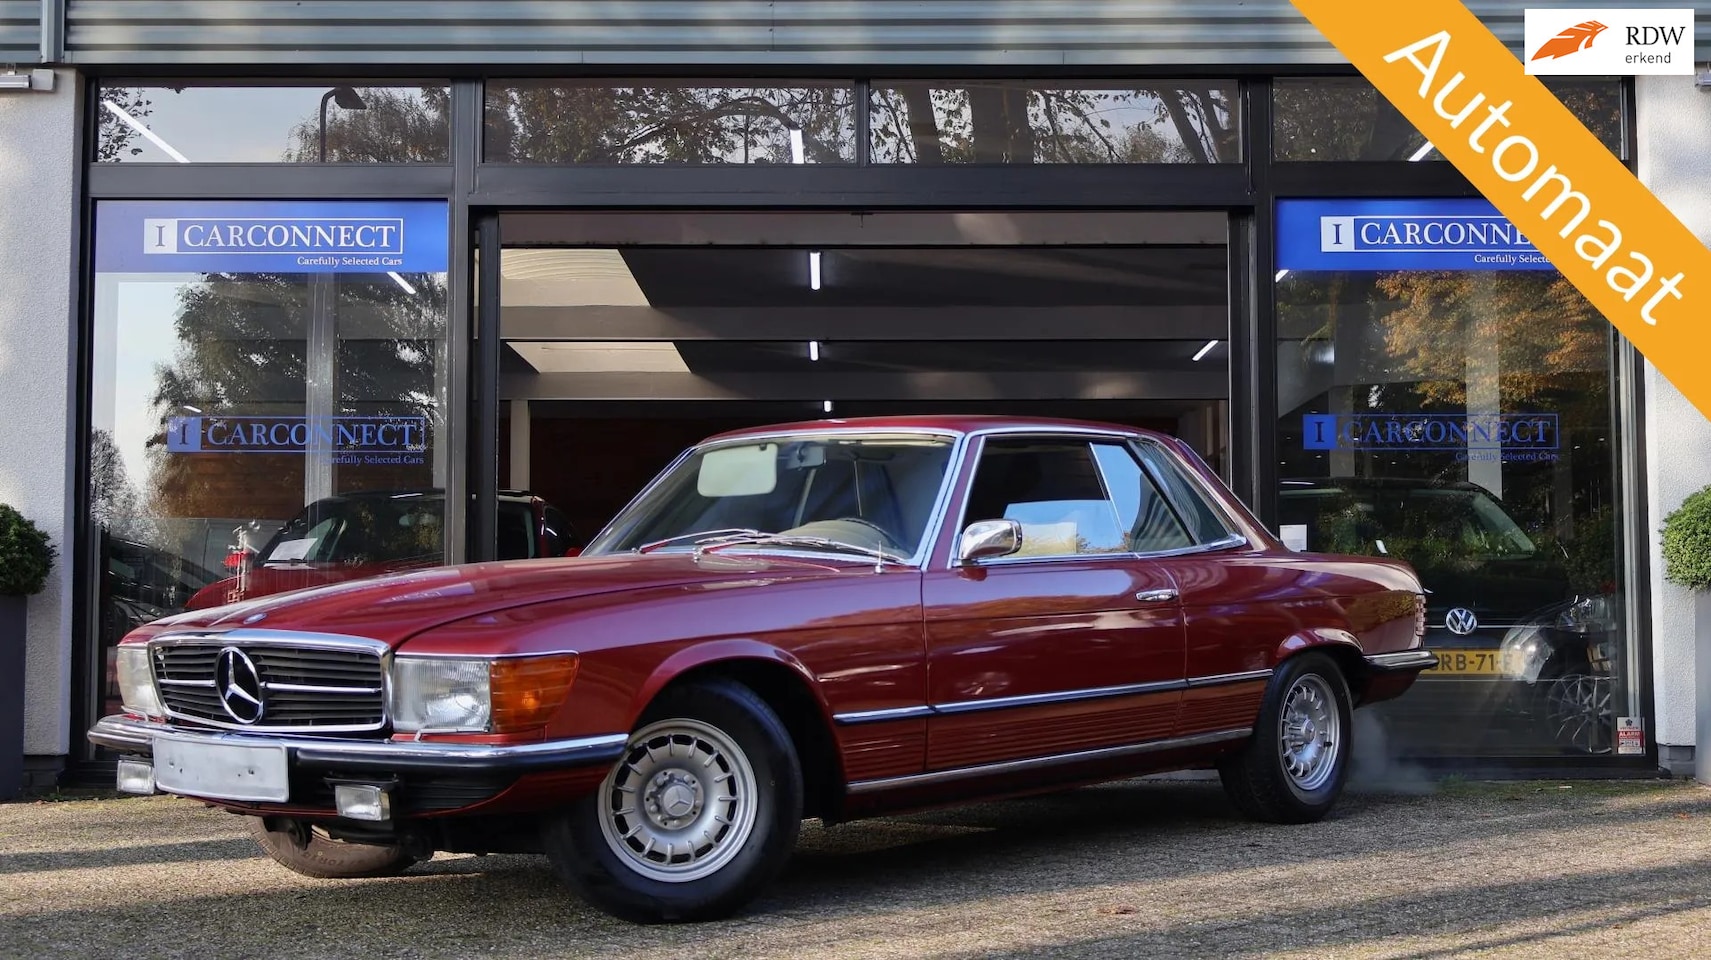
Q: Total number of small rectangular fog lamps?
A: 2